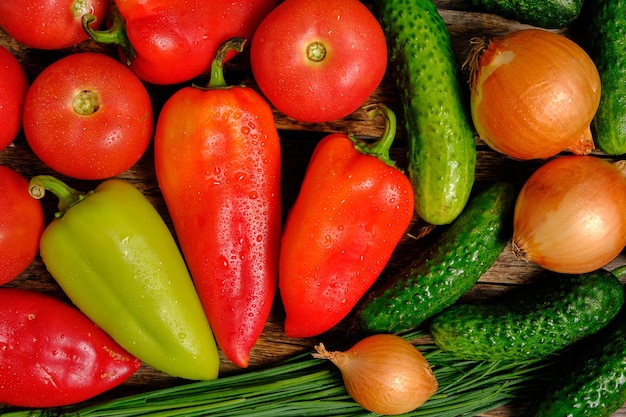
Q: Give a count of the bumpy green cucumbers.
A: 6